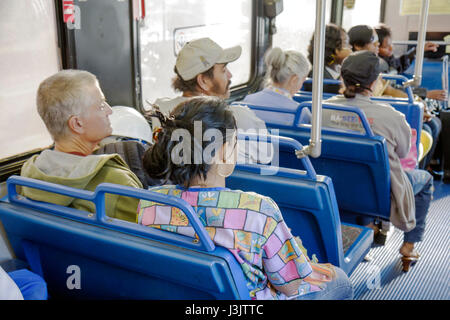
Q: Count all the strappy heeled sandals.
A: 1